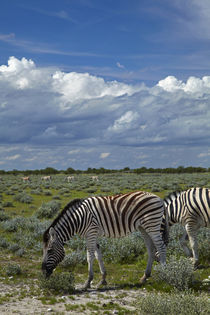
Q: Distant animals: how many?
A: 4